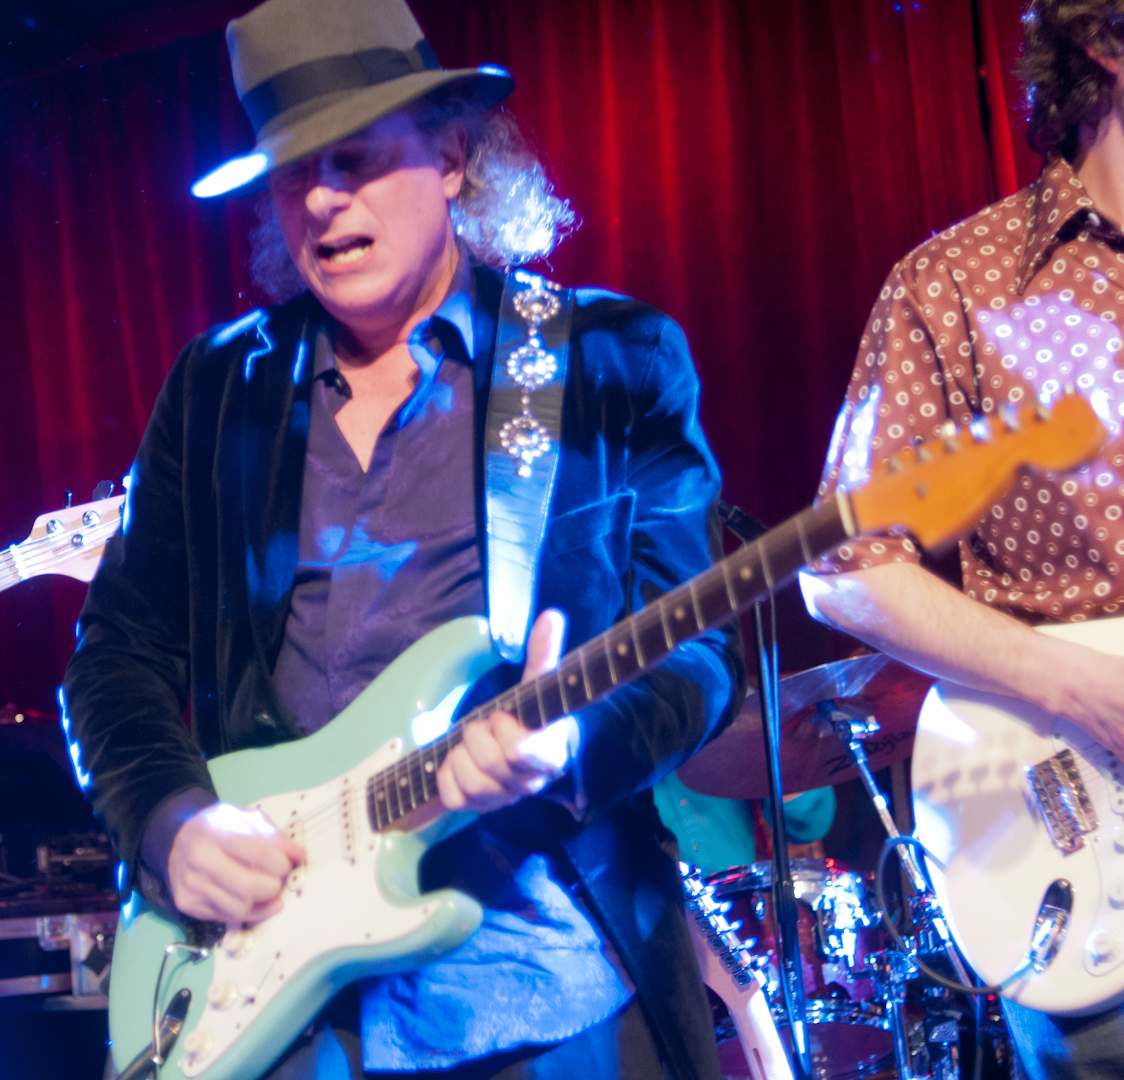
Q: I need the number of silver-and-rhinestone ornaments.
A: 3